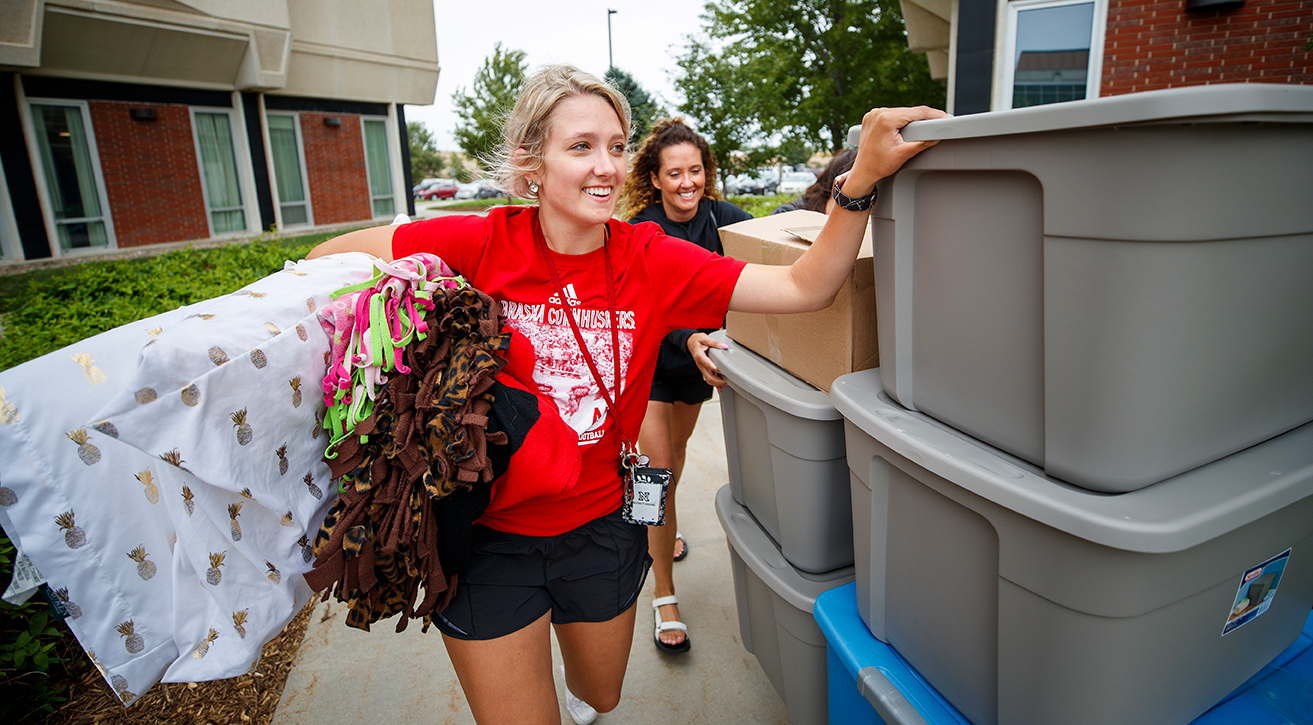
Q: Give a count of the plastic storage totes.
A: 5